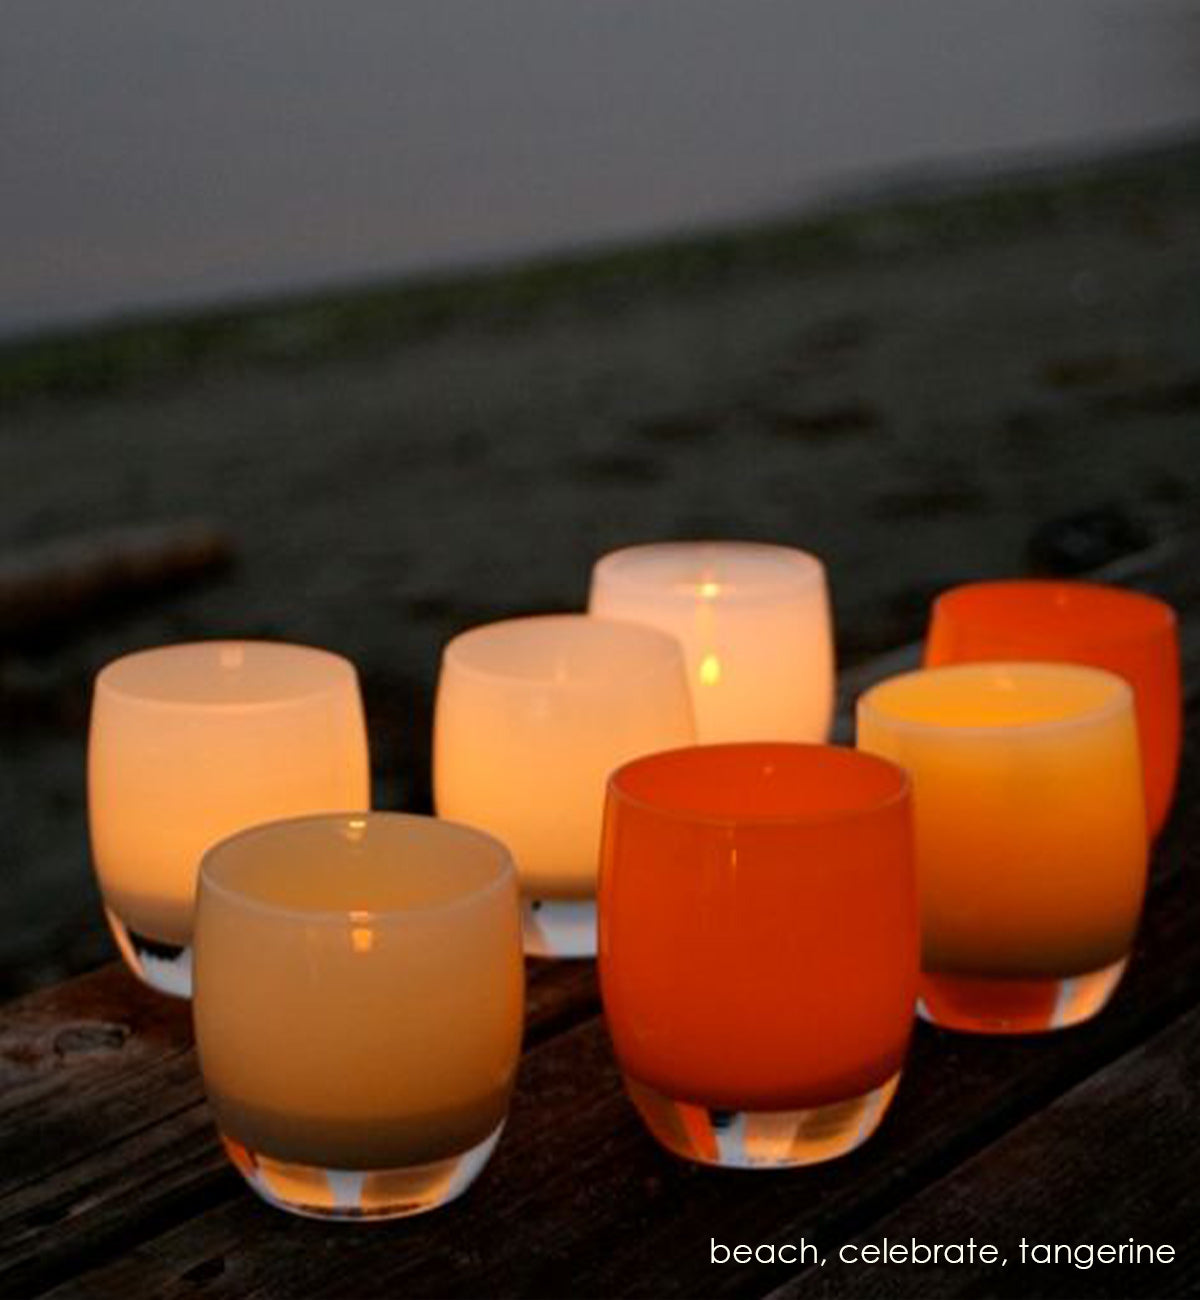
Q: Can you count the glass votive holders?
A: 7